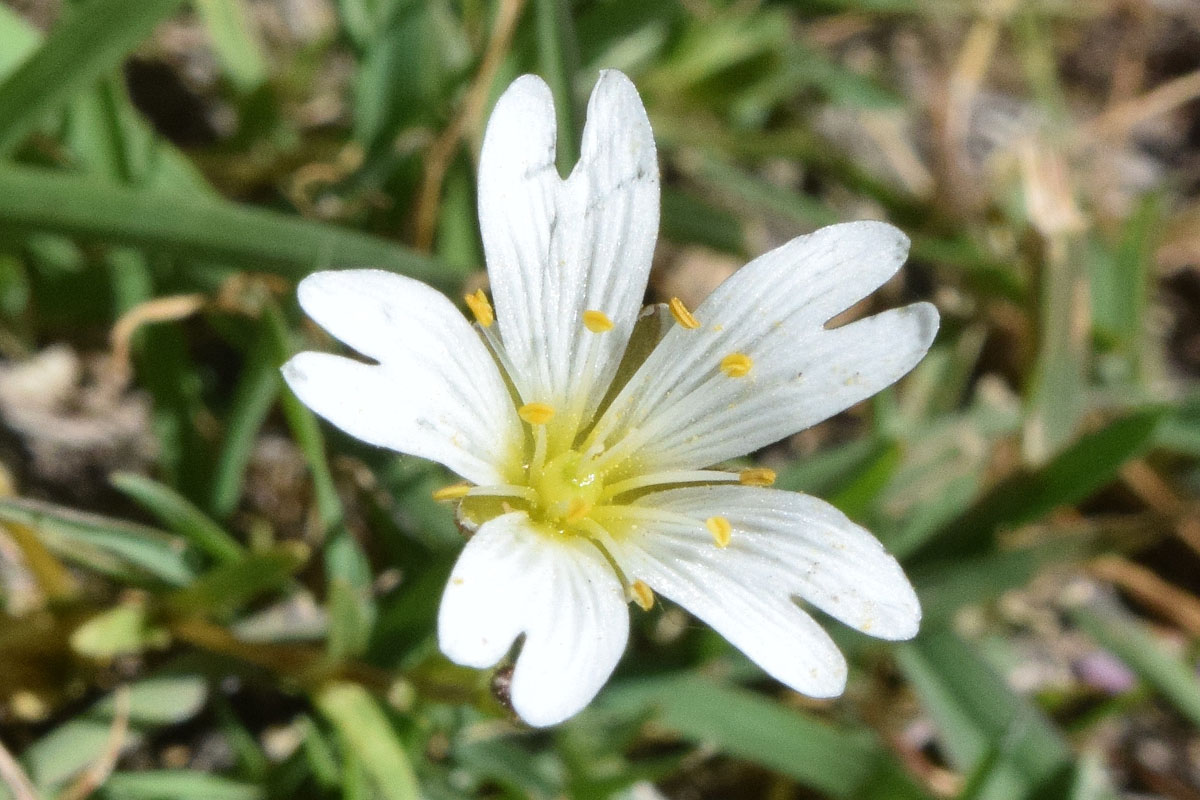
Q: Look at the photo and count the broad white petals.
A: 5